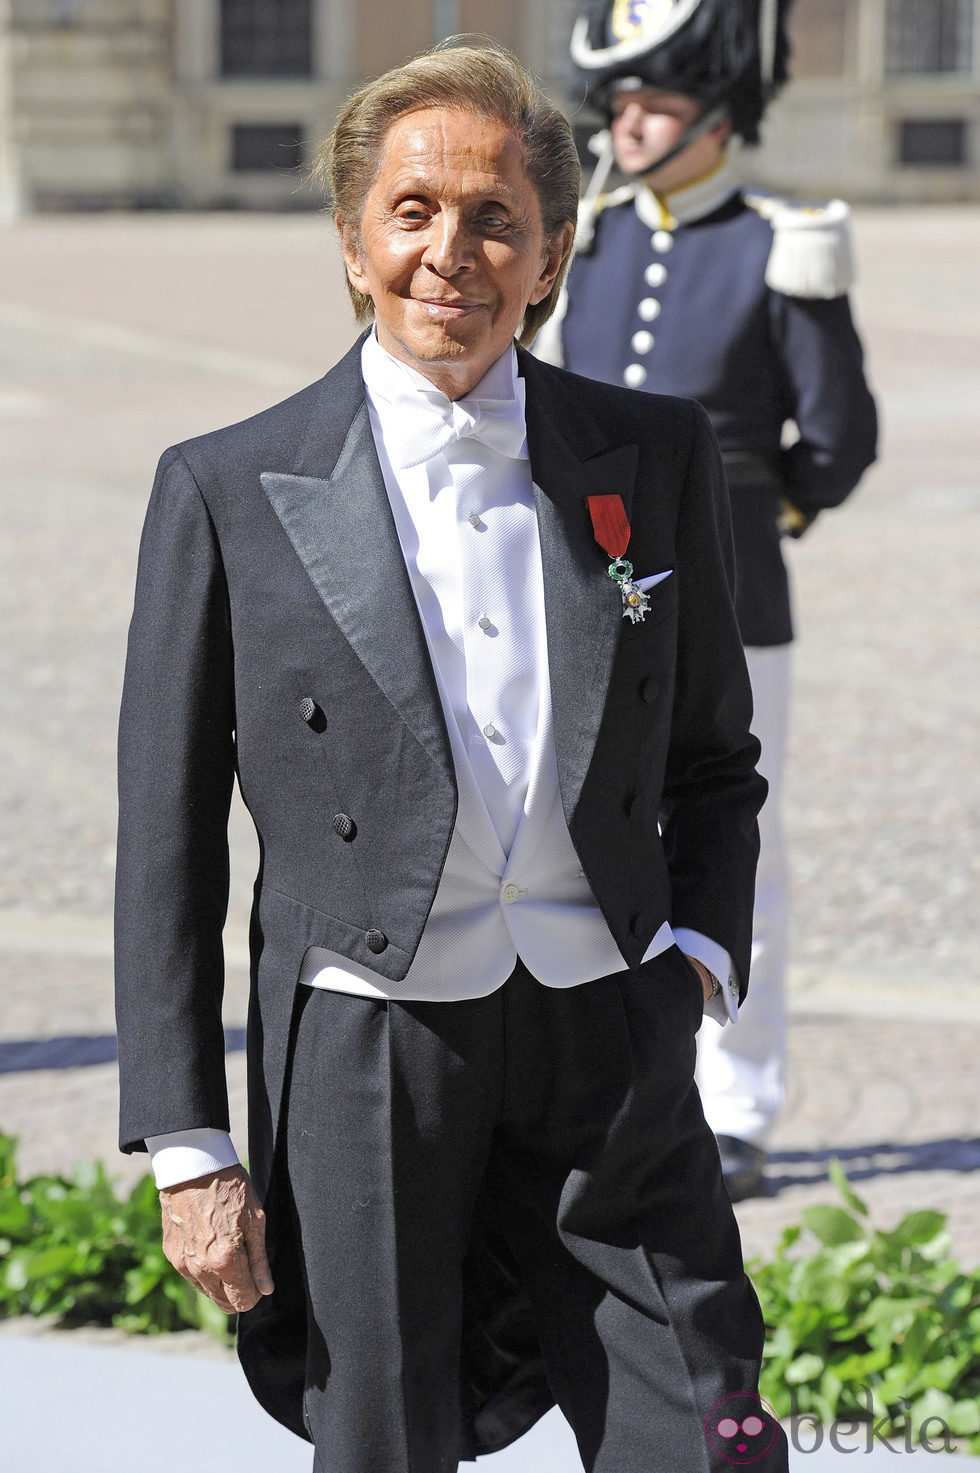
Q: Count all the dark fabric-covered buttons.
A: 6